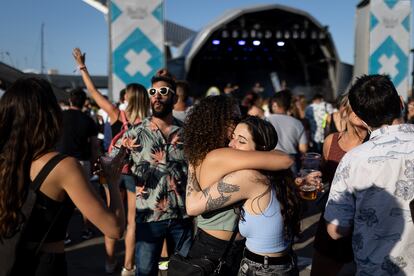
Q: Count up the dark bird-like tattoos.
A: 2